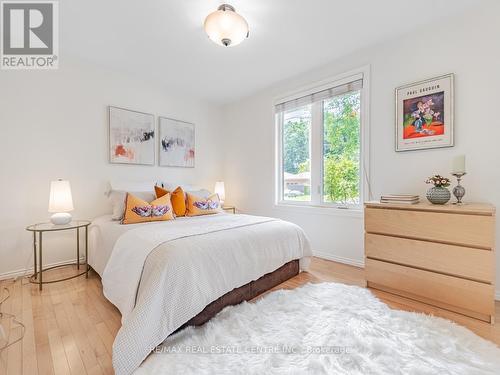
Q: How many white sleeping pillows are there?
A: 2